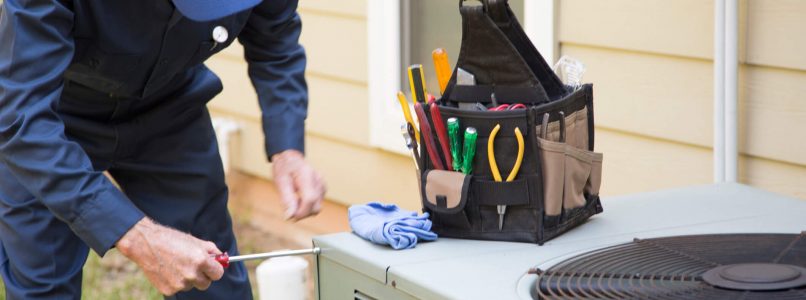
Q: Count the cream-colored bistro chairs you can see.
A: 0